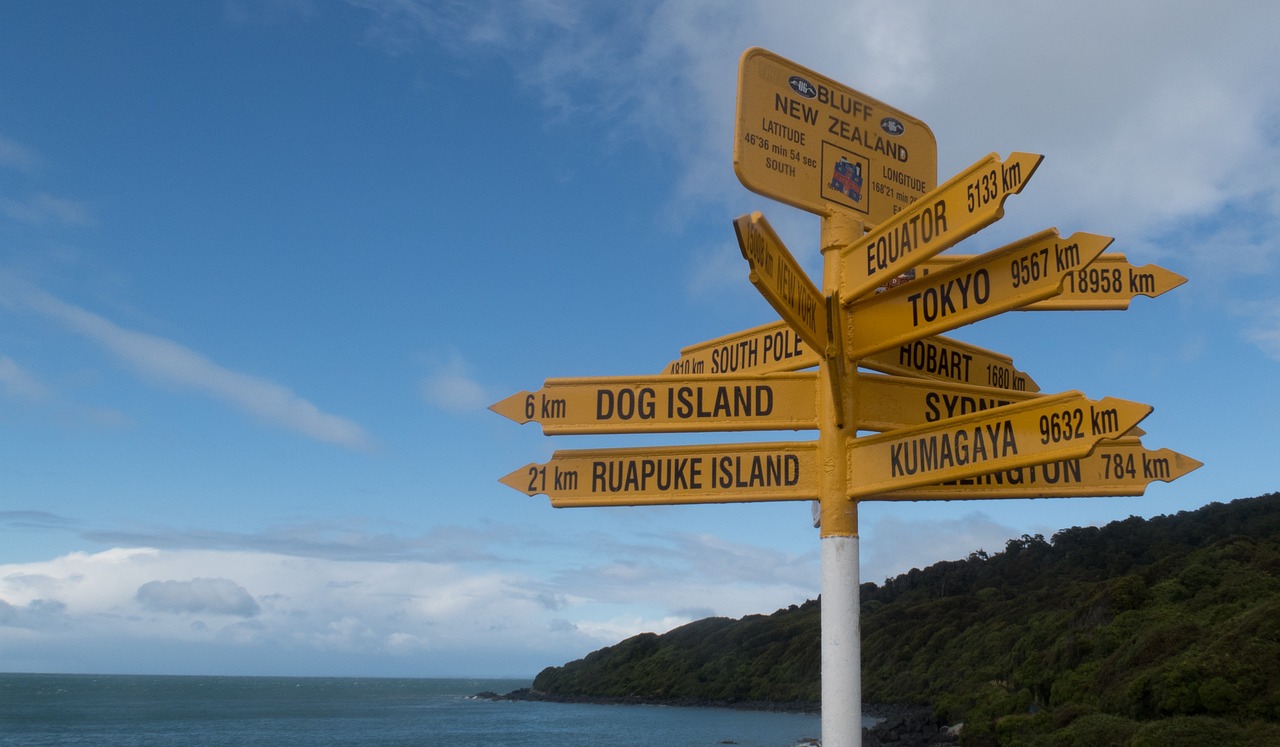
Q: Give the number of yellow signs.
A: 12